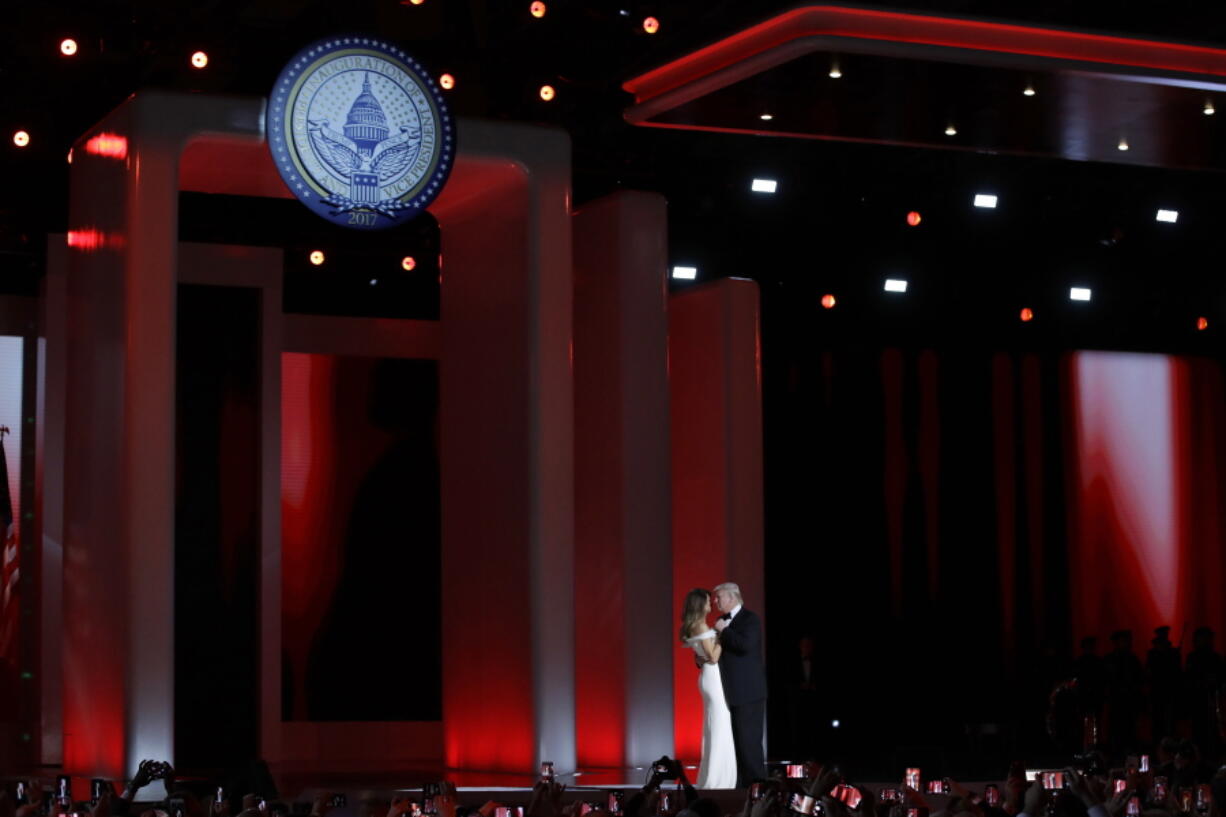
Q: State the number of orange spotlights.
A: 14